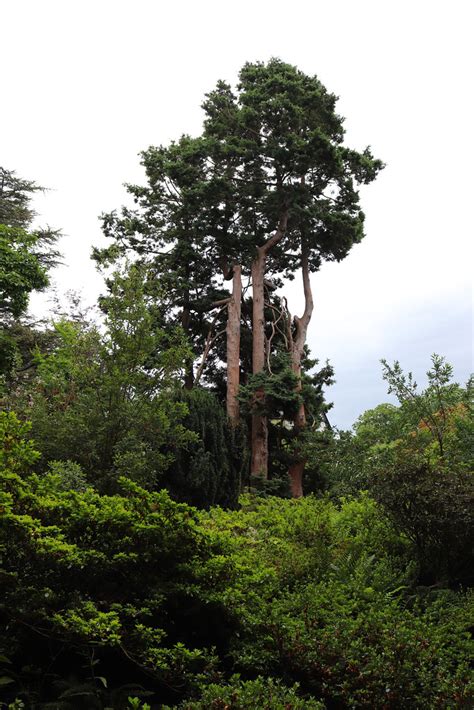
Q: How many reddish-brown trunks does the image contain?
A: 3